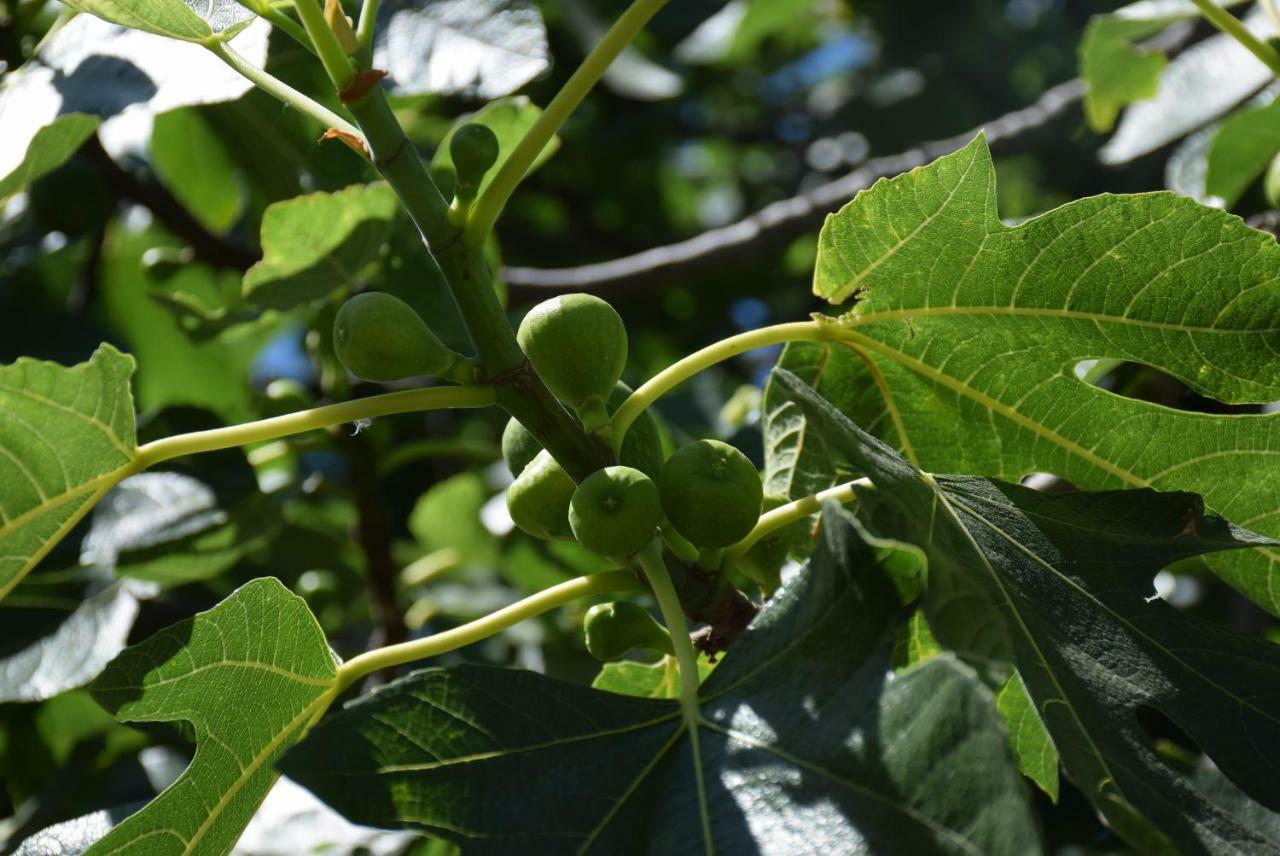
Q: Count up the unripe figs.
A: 9